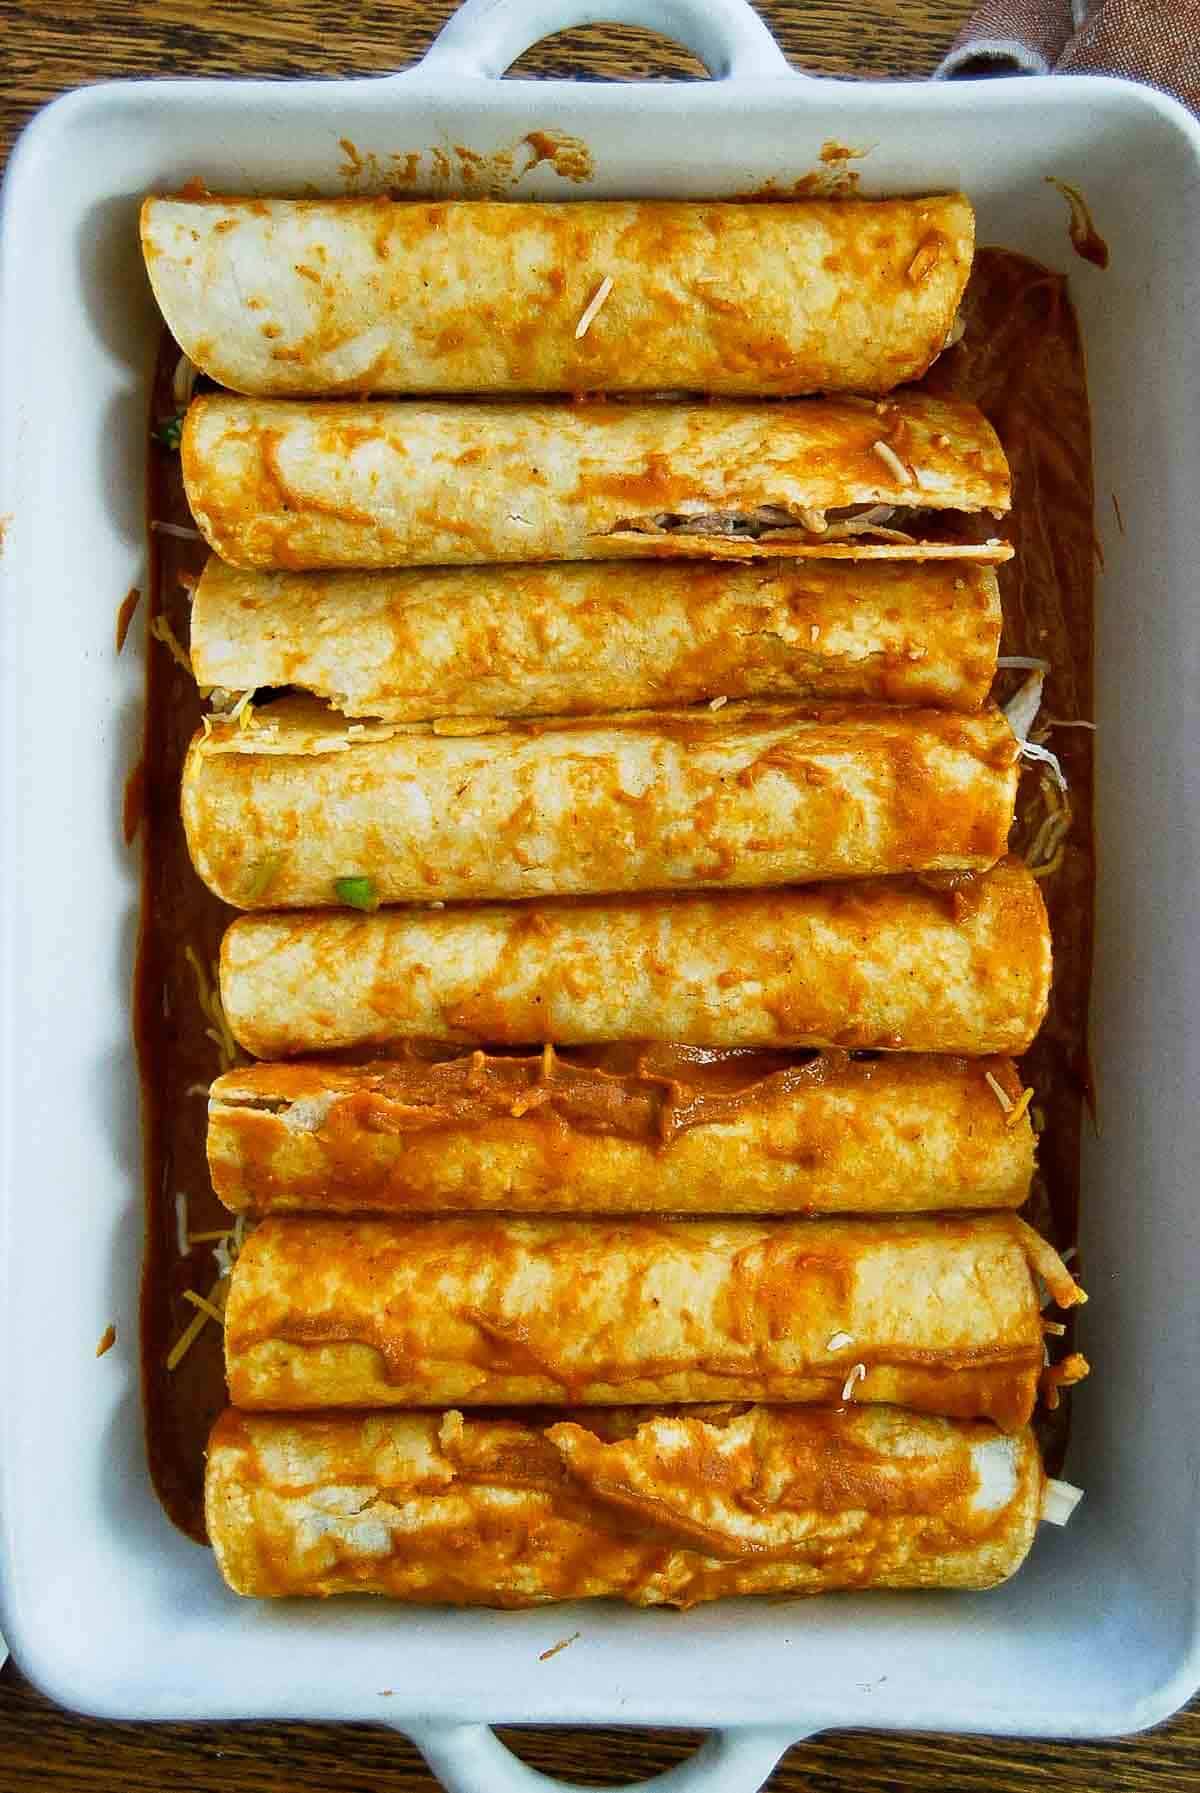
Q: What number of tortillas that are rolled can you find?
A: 8